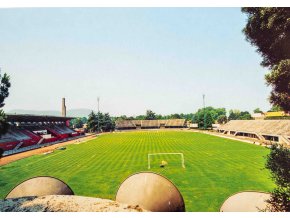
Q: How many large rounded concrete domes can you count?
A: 3